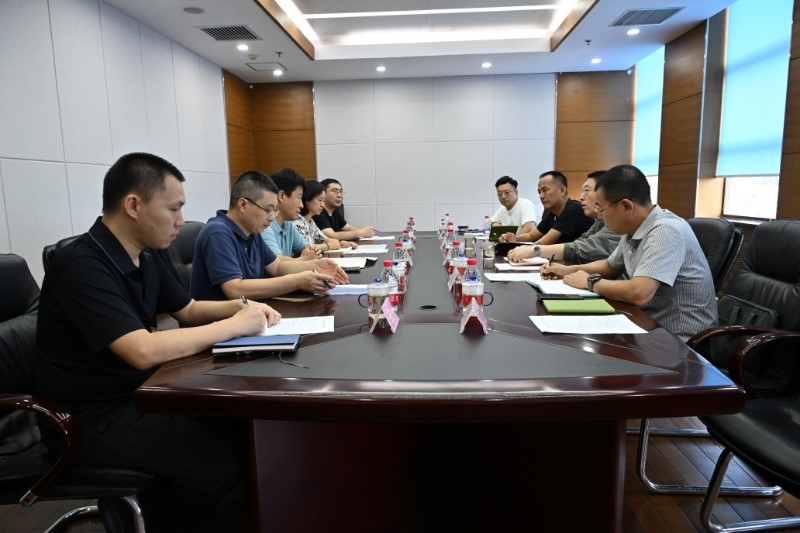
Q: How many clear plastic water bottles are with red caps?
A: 11